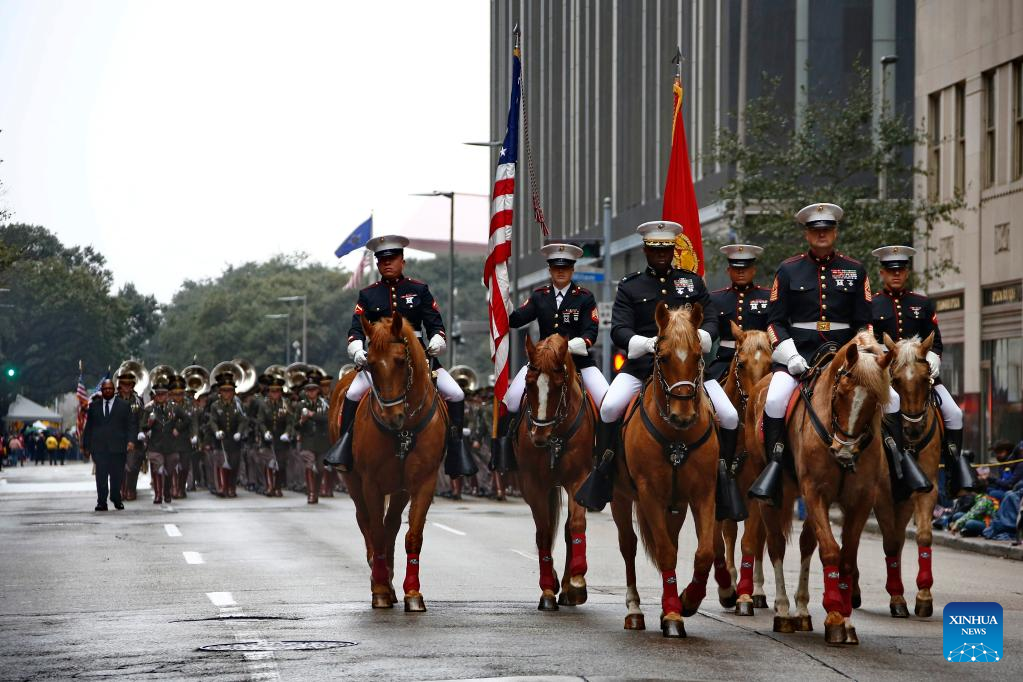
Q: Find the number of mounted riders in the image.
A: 6